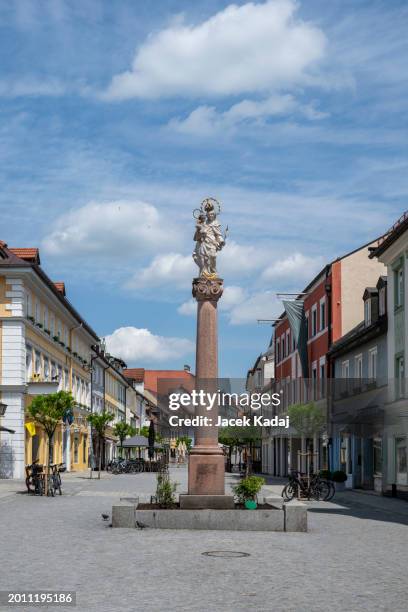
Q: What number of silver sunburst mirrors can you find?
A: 0